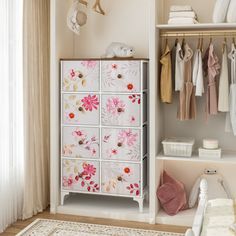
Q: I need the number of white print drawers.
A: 8